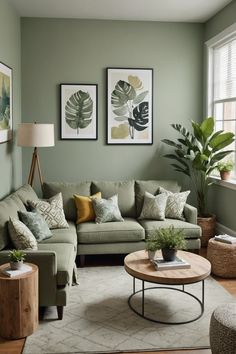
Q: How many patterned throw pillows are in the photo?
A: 6